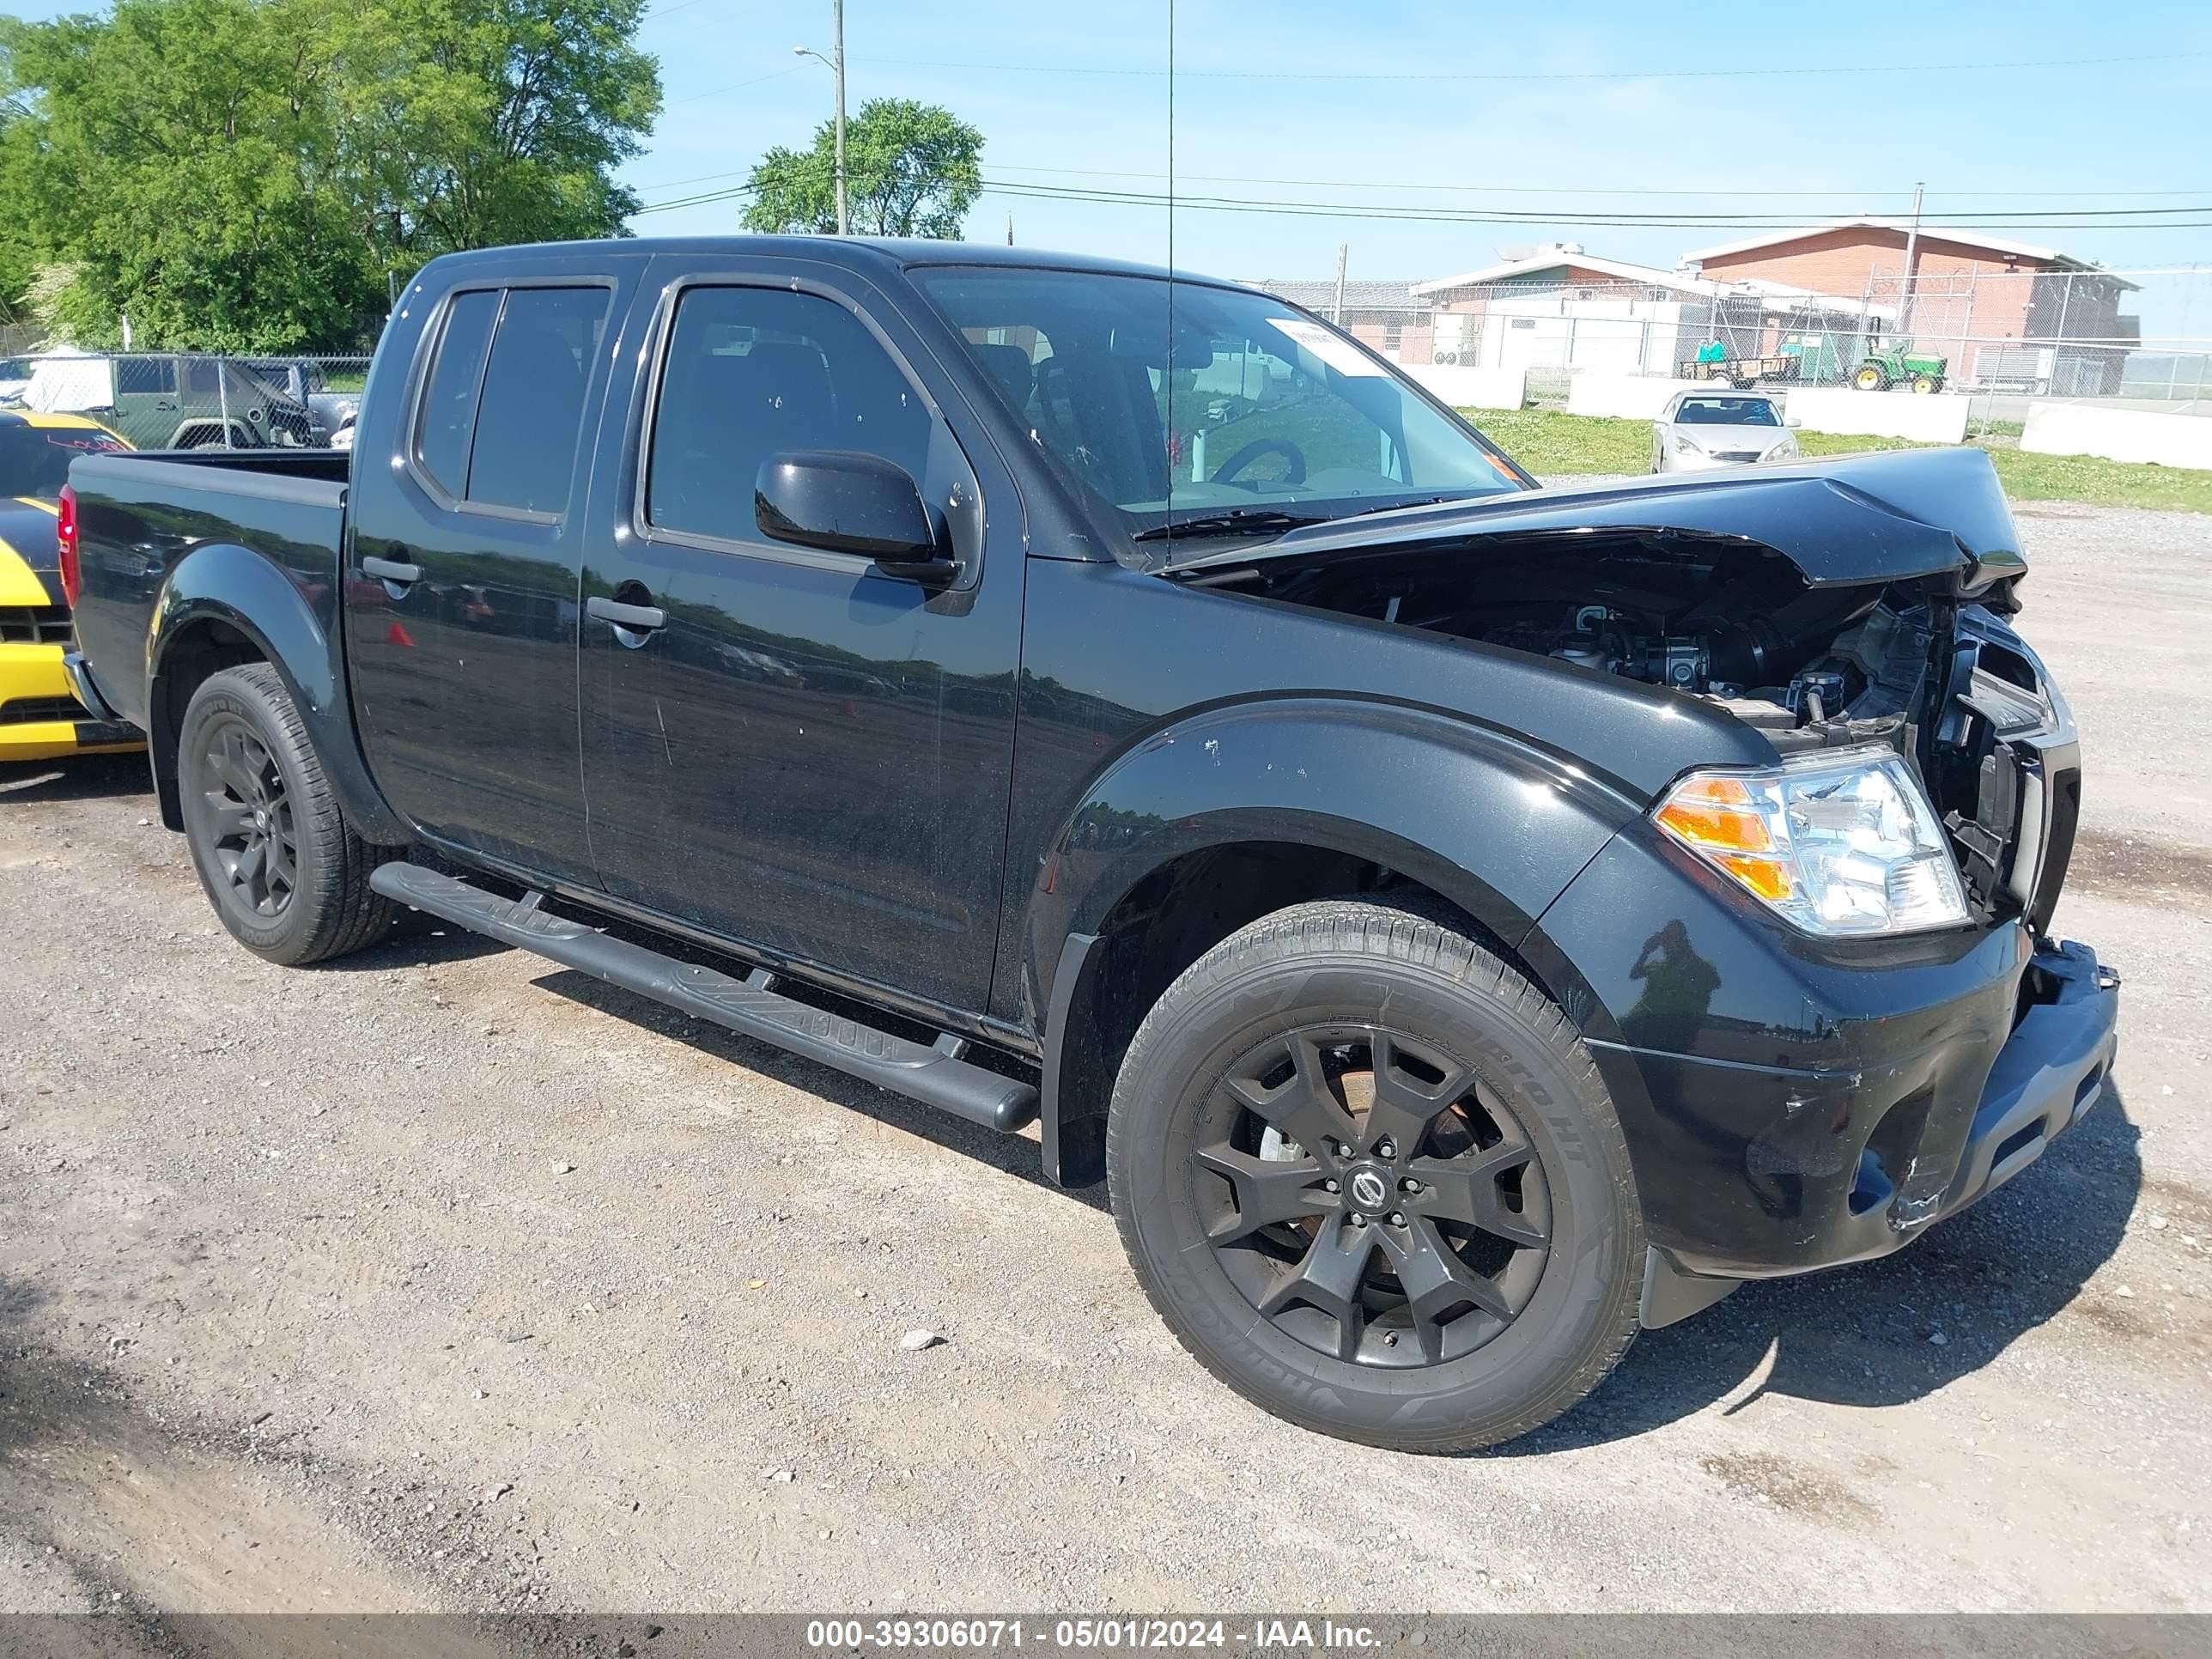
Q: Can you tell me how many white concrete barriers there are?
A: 4